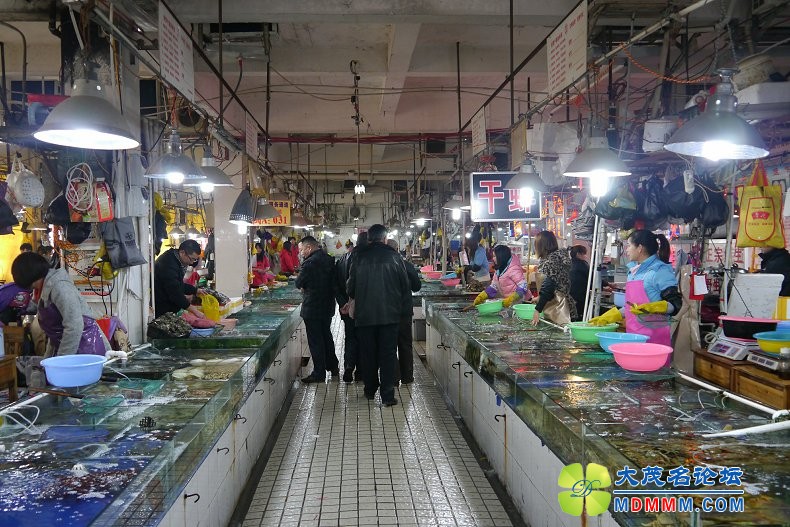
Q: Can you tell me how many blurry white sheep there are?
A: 0